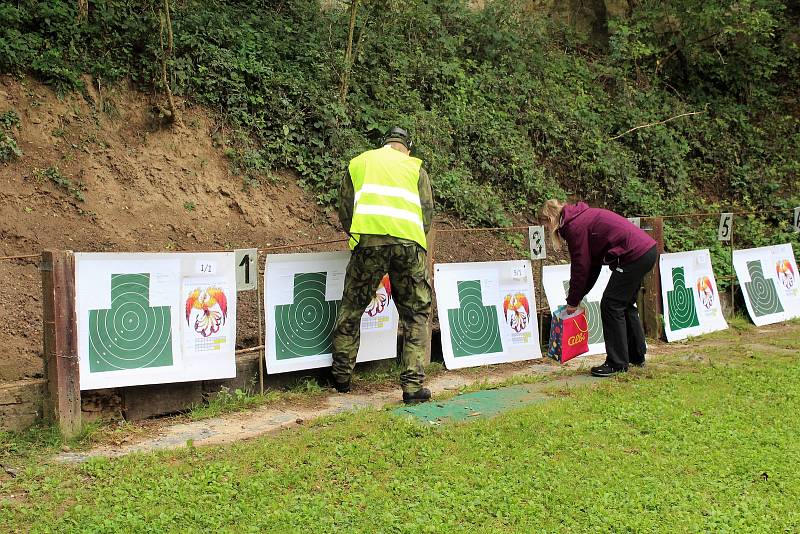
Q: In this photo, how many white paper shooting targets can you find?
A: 6